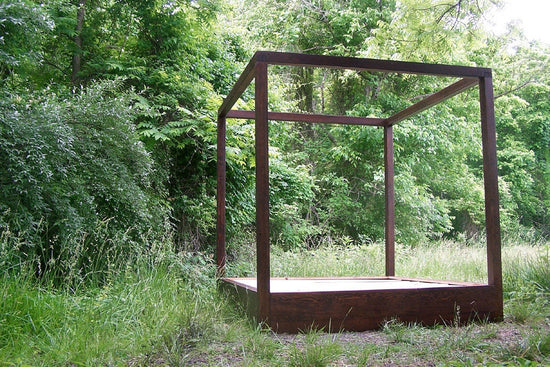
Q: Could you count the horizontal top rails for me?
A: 4